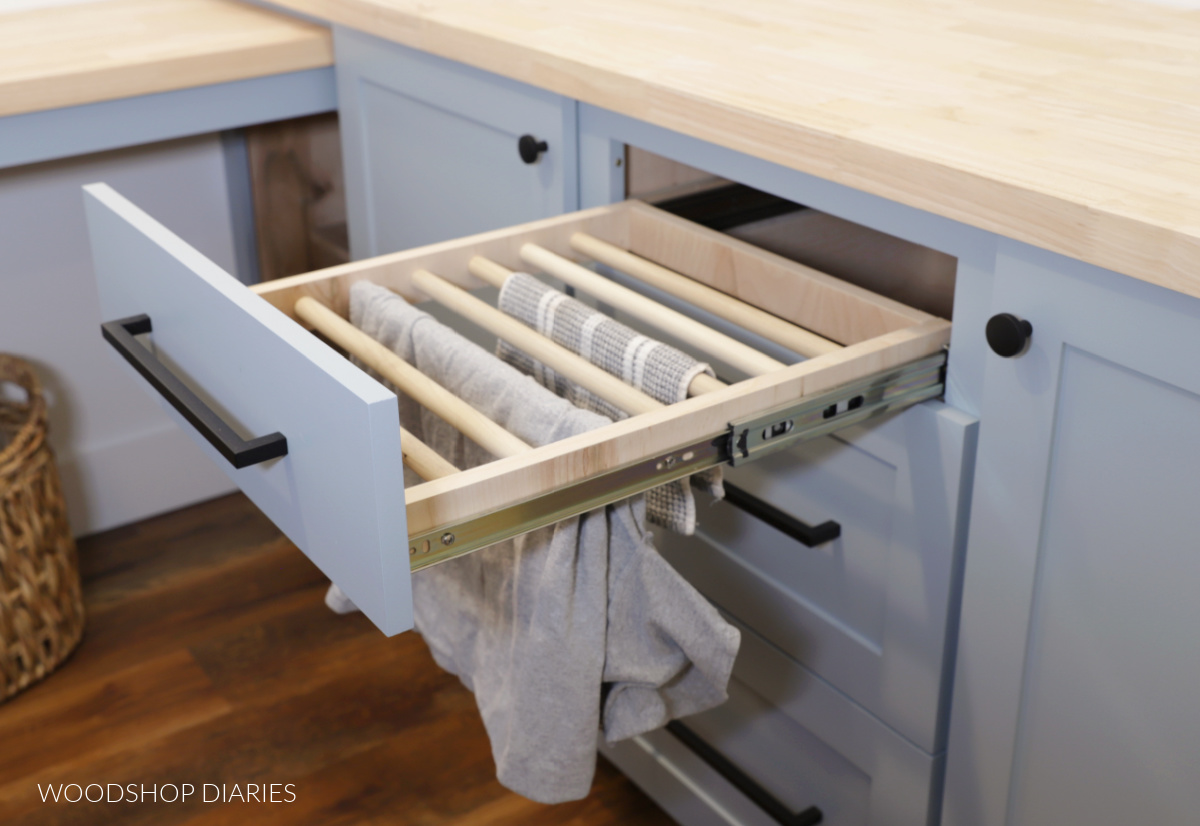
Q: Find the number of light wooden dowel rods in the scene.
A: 6